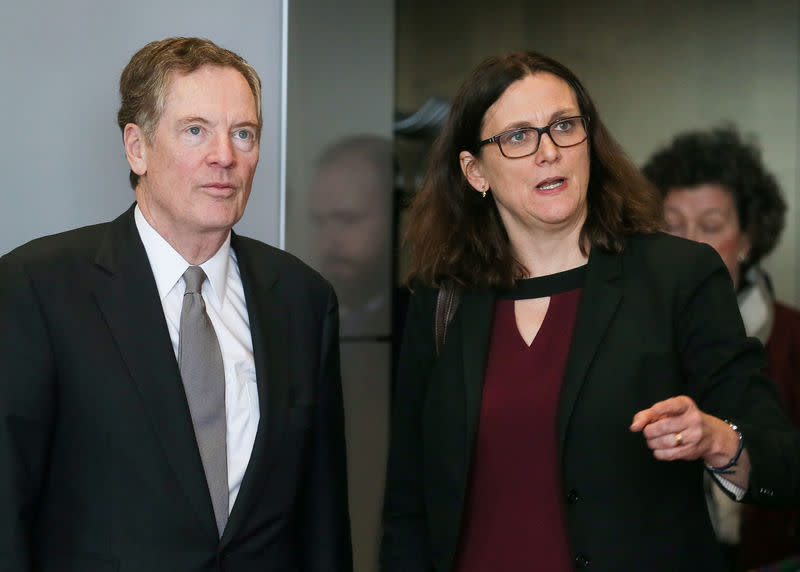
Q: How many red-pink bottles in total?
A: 0